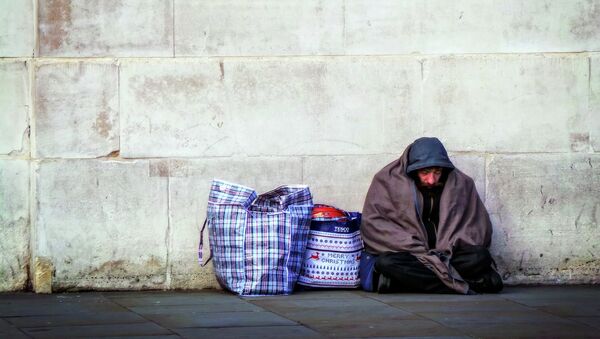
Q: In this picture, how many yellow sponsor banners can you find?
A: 0